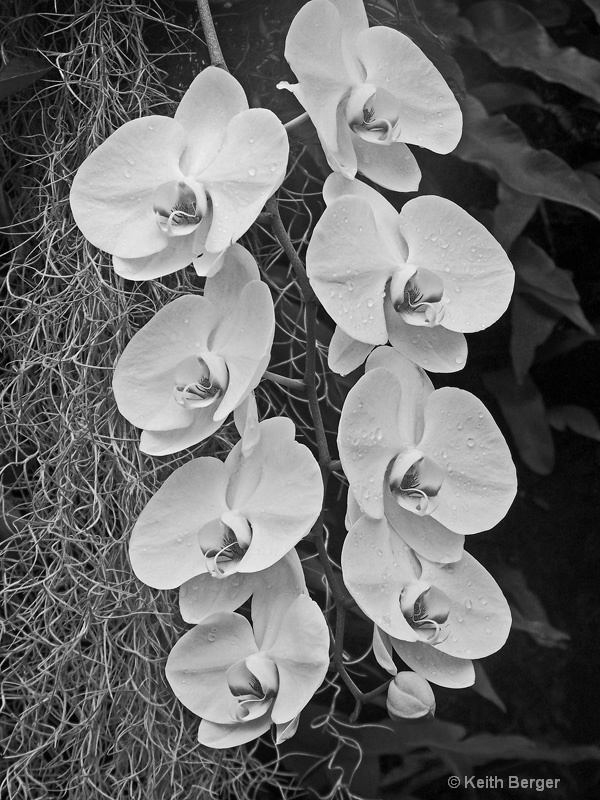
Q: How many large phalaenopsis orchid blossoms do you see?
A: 8